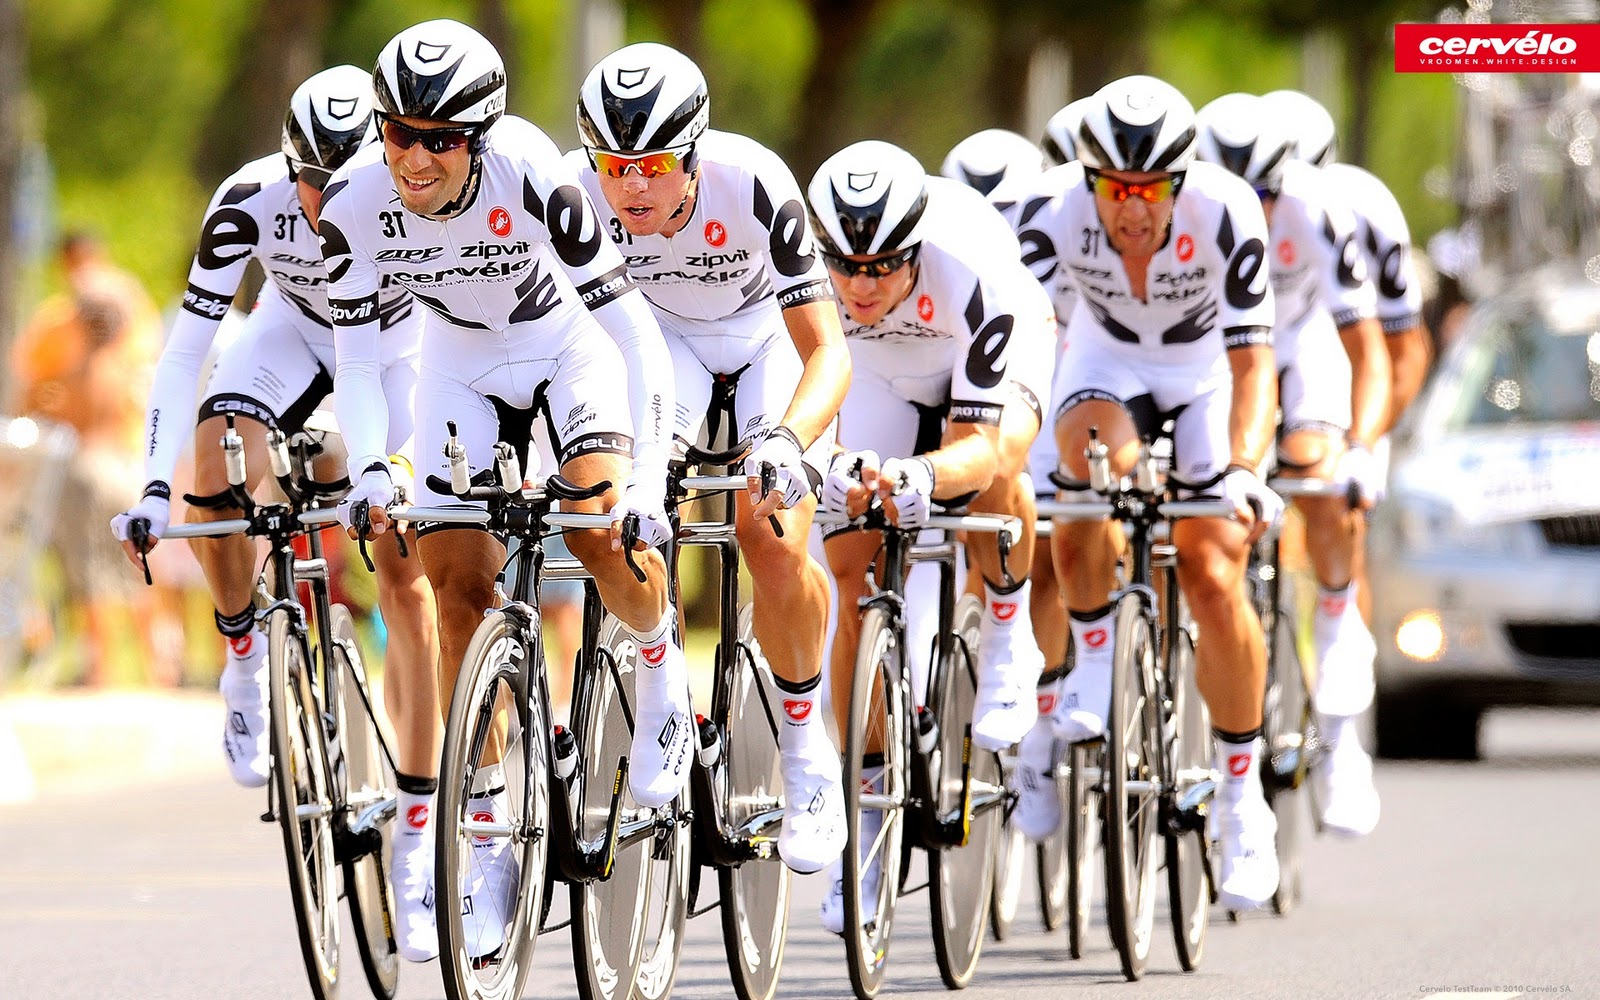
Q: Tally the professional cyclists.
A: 9